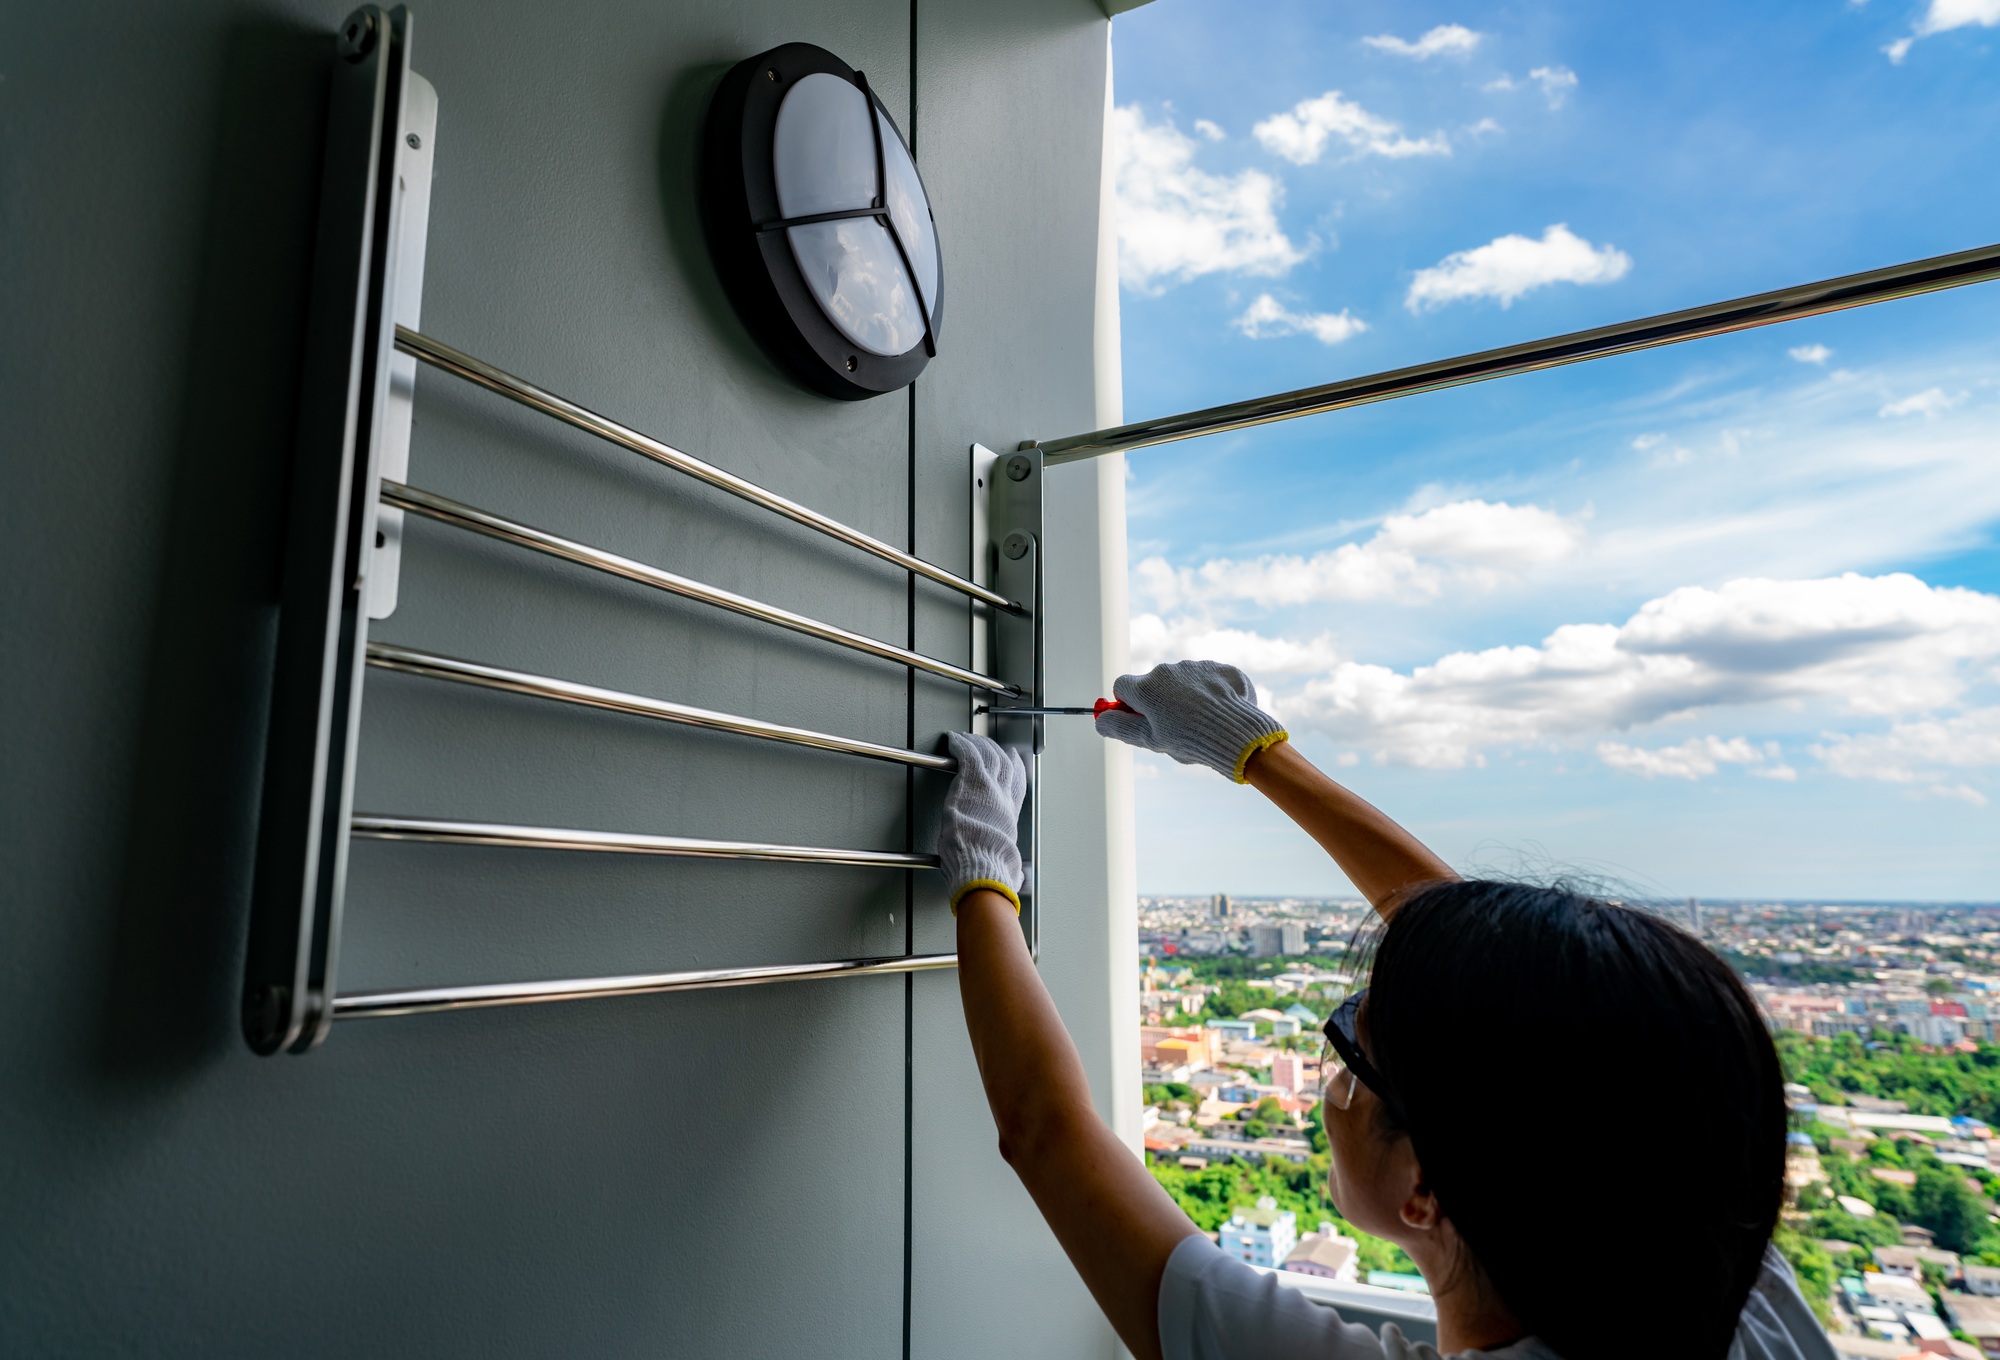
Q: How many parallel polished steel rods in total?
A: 5